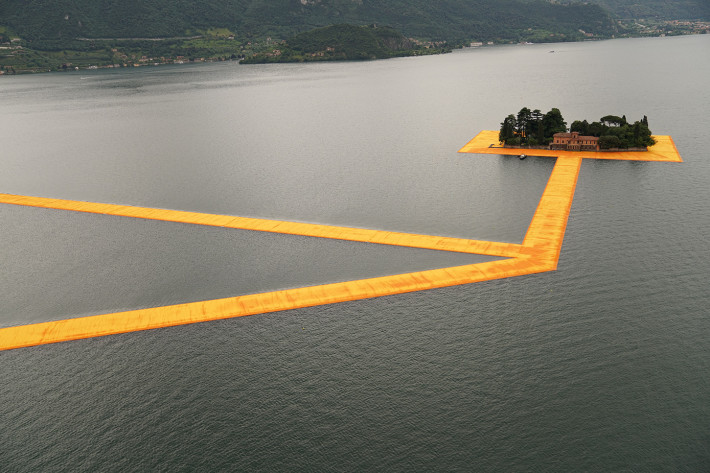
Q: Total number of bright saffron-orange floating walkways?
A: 3